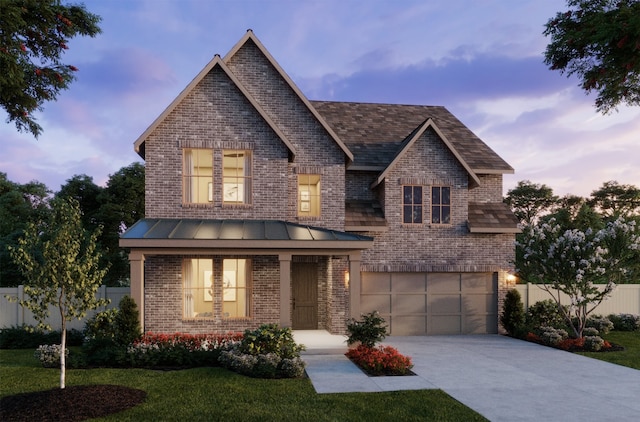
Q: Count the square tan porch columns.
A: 3